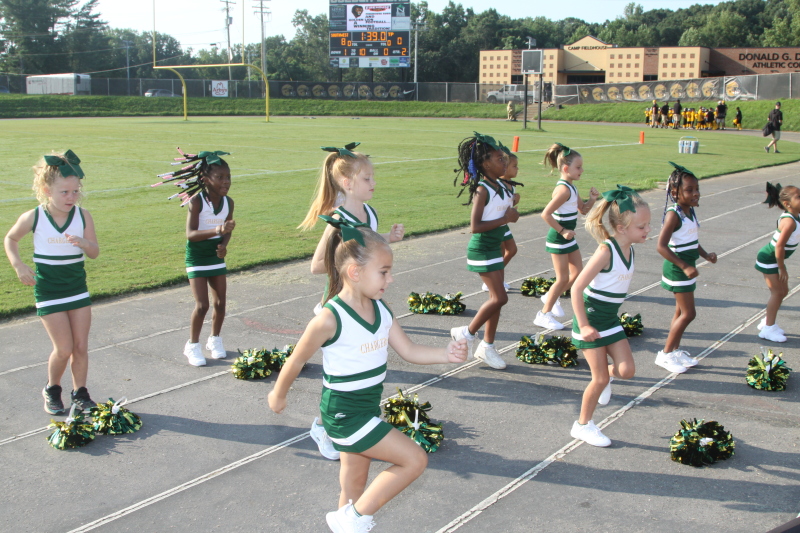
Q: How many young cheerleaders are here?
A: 10